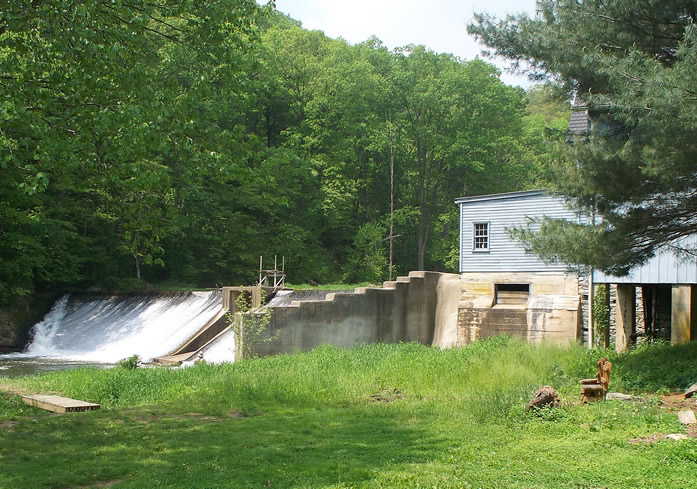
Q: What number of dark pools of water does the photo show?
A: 1